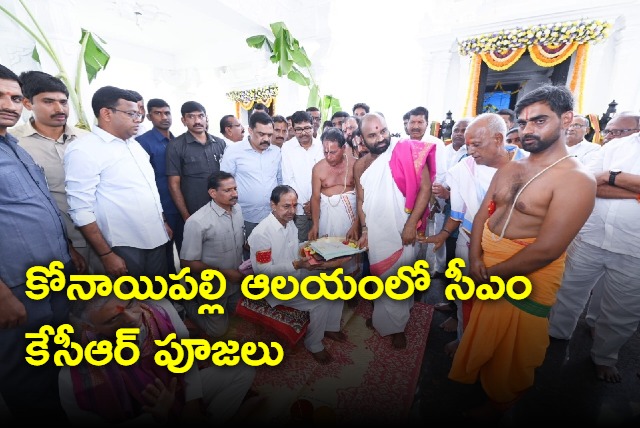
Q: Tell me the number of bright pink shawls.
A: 1